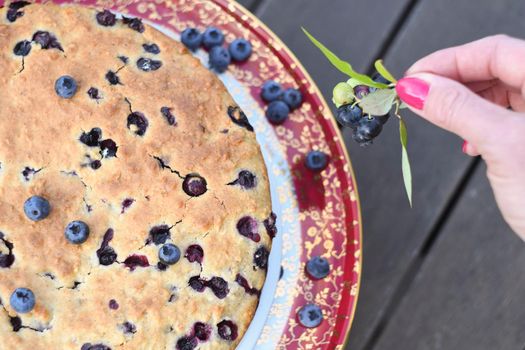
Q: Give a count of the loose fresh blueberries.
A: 15